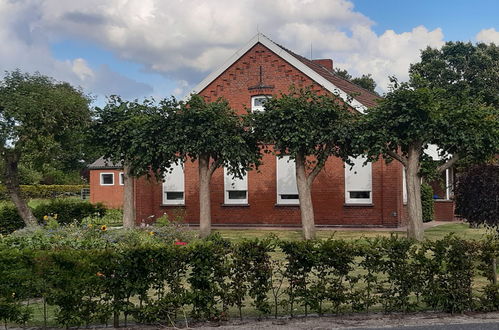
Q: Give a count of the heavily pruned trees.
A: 4